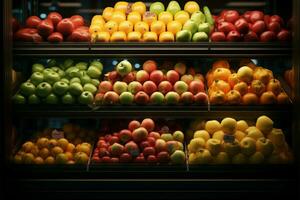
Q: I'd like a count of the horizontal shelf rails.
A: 3